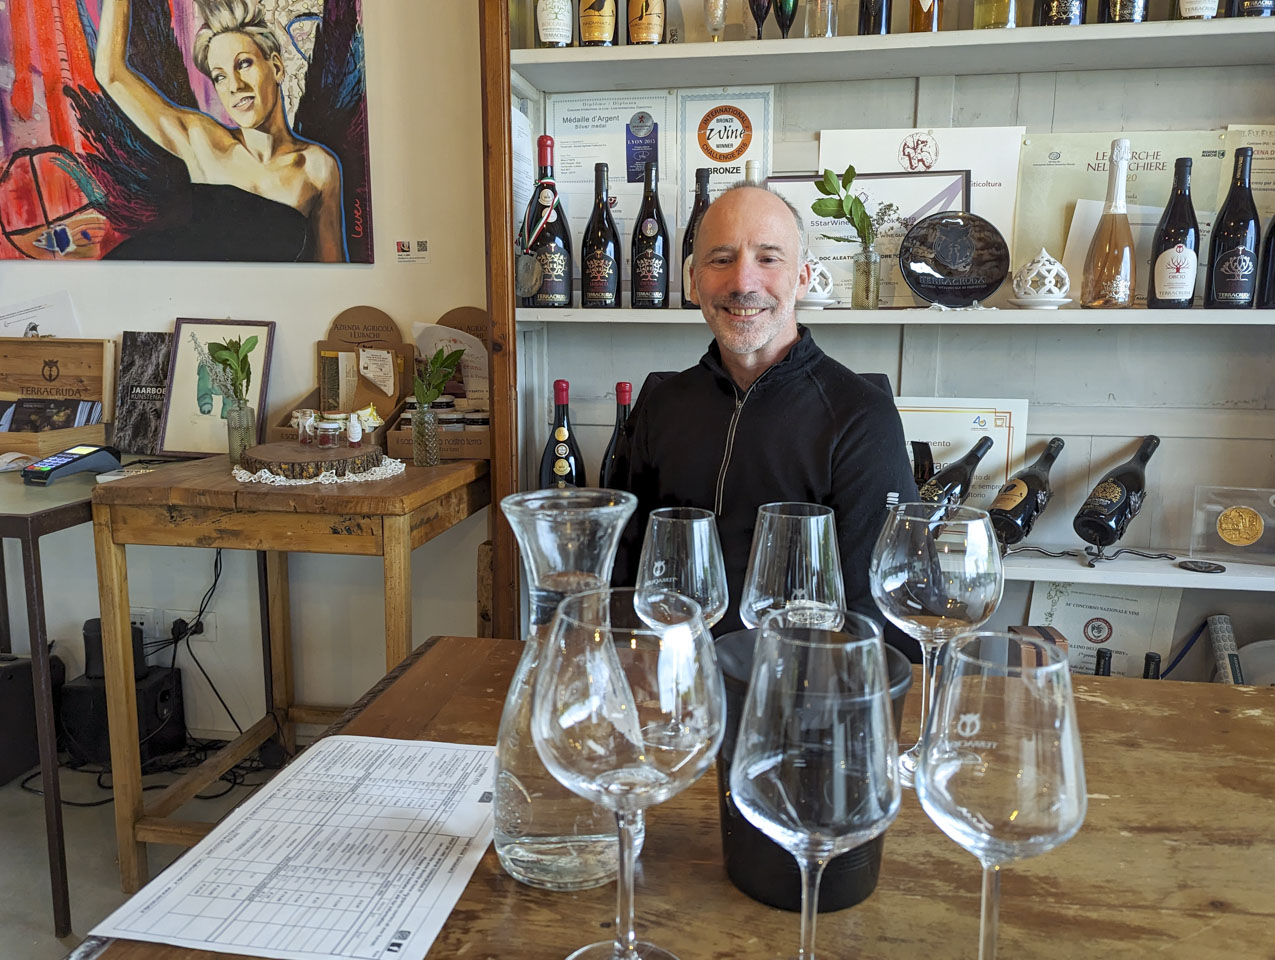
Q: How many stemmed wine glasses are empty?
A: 6